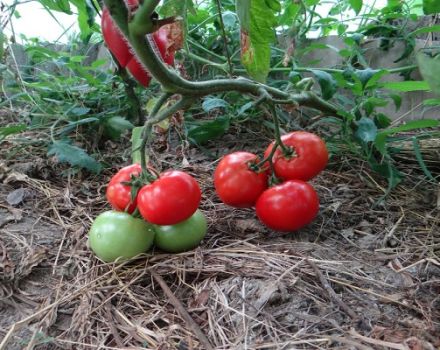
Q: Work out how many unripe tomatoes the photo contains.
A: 2